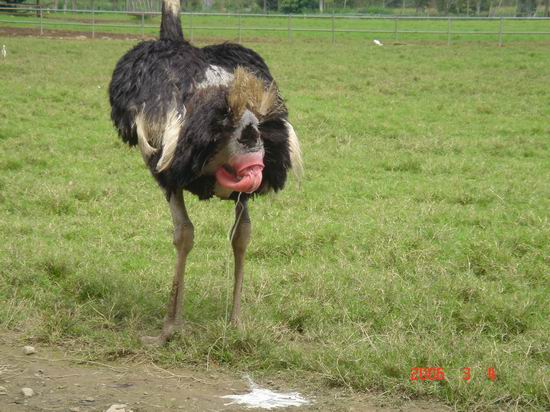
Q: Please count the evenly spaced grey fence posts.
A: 10